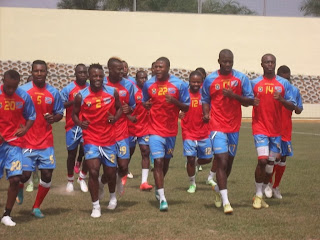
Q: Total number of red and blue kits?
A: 11